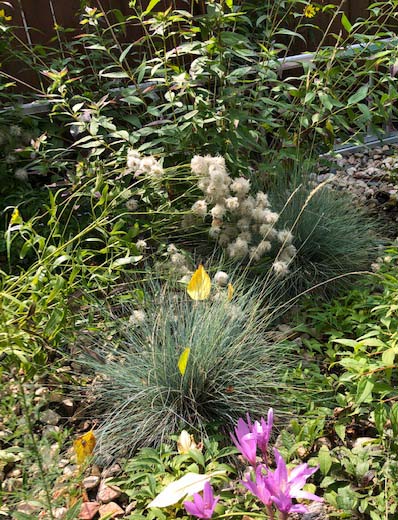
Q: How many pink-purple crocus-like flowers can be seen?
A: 5